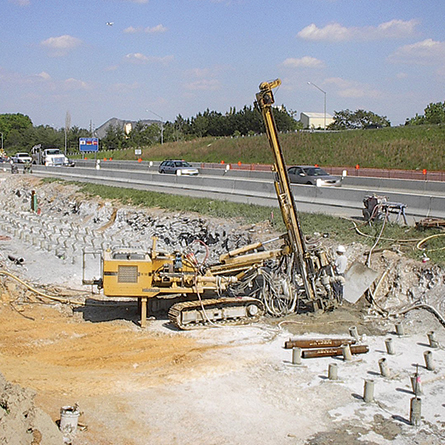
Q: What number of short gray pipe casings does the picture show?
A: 12